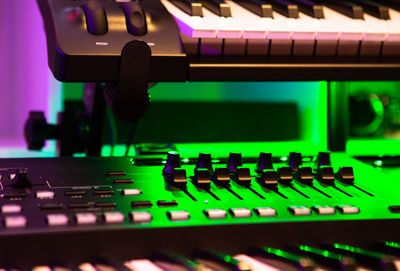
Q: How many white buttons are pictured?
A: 15